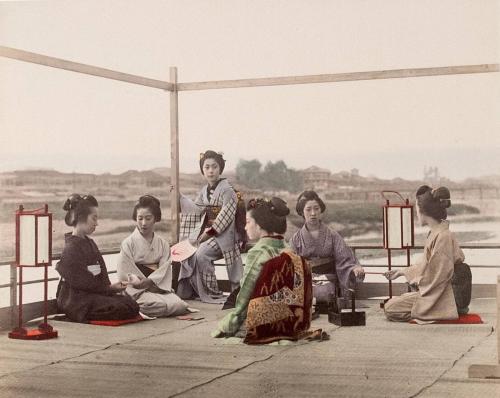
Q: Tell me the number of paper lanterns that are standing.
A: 2